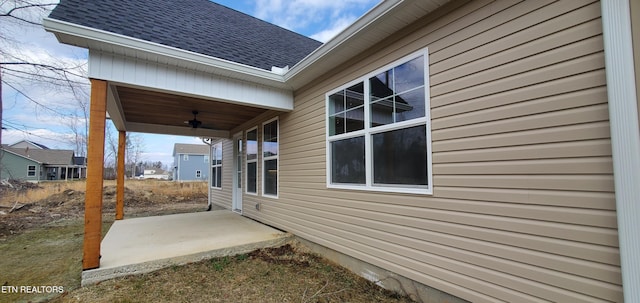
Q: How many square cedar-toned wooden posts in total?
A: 2